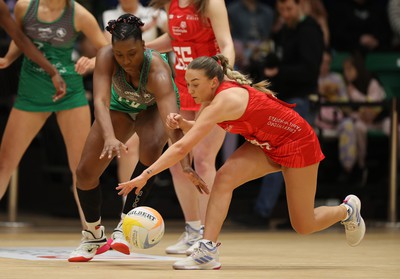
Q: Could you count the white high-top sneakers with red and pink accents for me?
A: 2